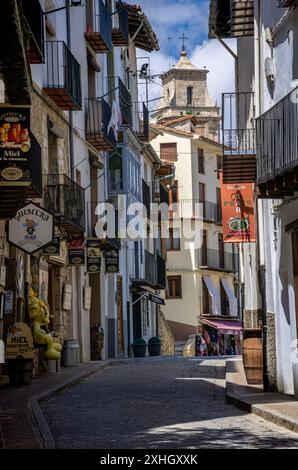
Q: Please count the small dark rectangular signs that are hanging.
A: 4